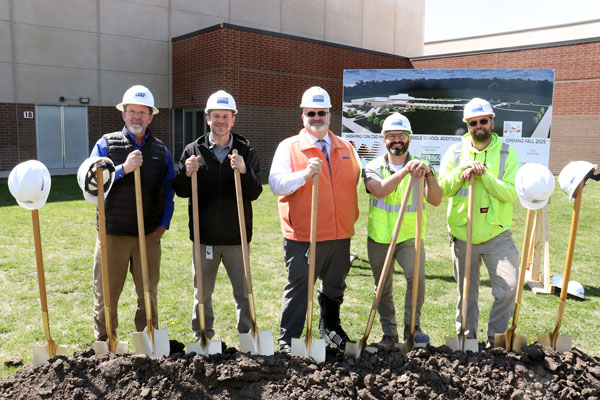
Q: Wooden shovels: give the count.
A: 11